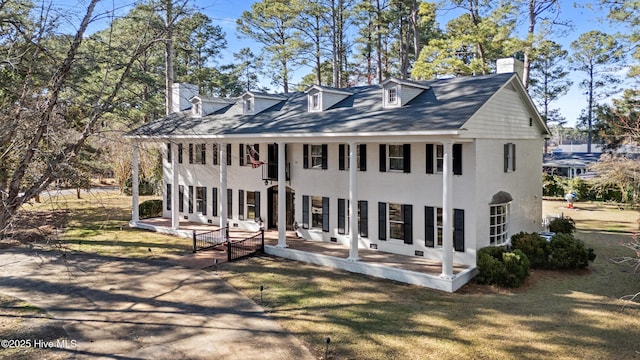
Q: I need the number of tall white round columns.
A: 6